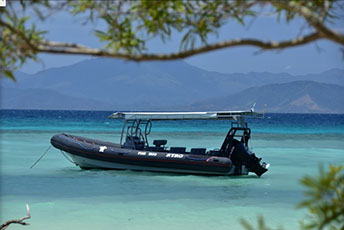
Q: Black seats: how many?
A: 3